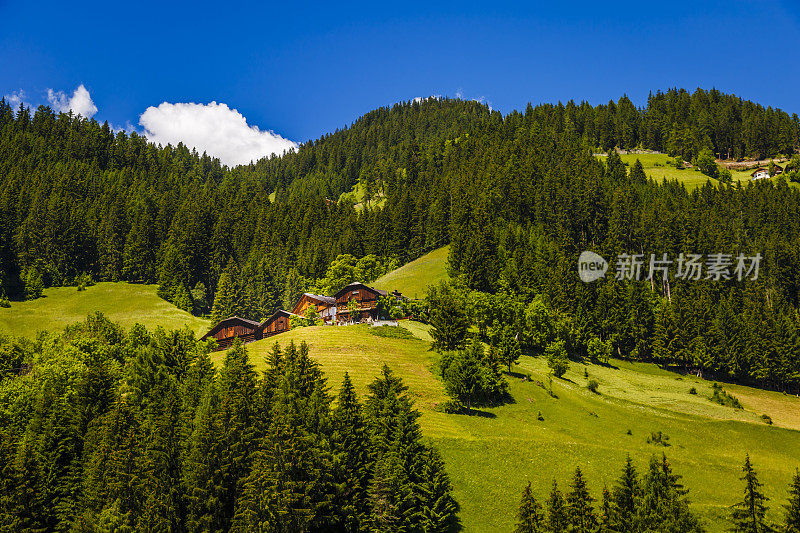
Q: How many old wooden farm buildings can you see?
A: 4